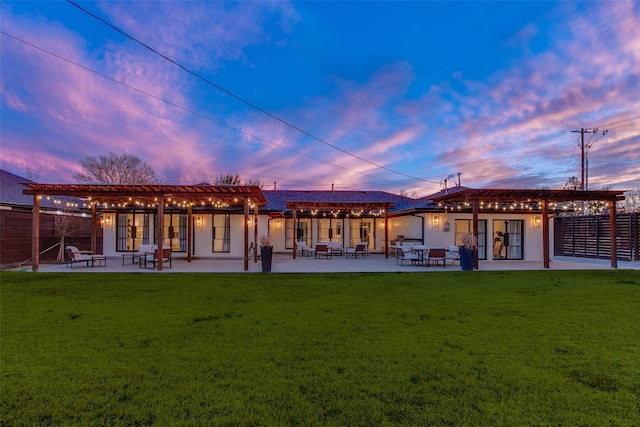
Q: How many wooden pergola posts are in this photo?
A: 11